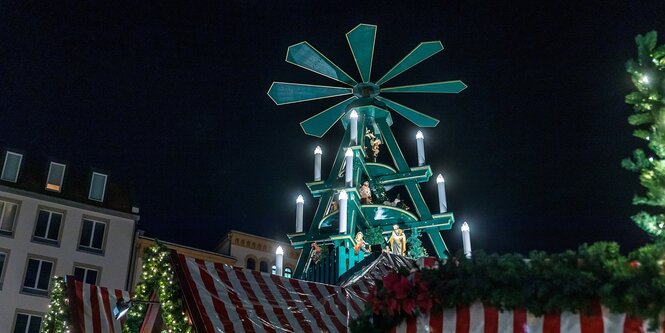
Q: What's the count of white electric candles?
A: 9